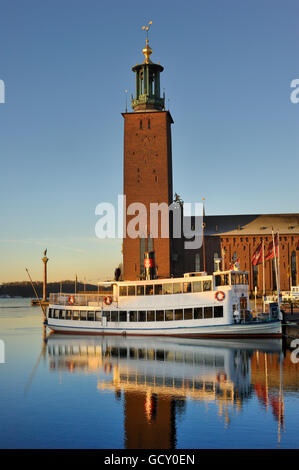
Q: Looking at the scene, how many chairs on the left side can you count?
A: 0